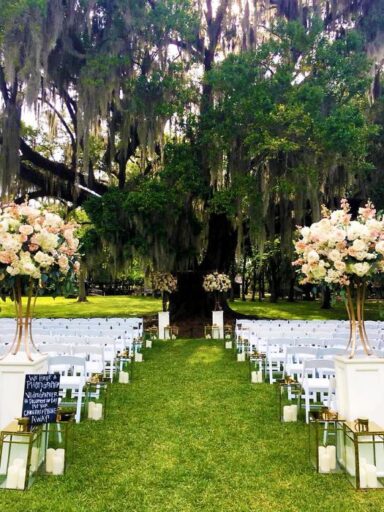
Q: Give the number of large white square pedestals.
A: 4